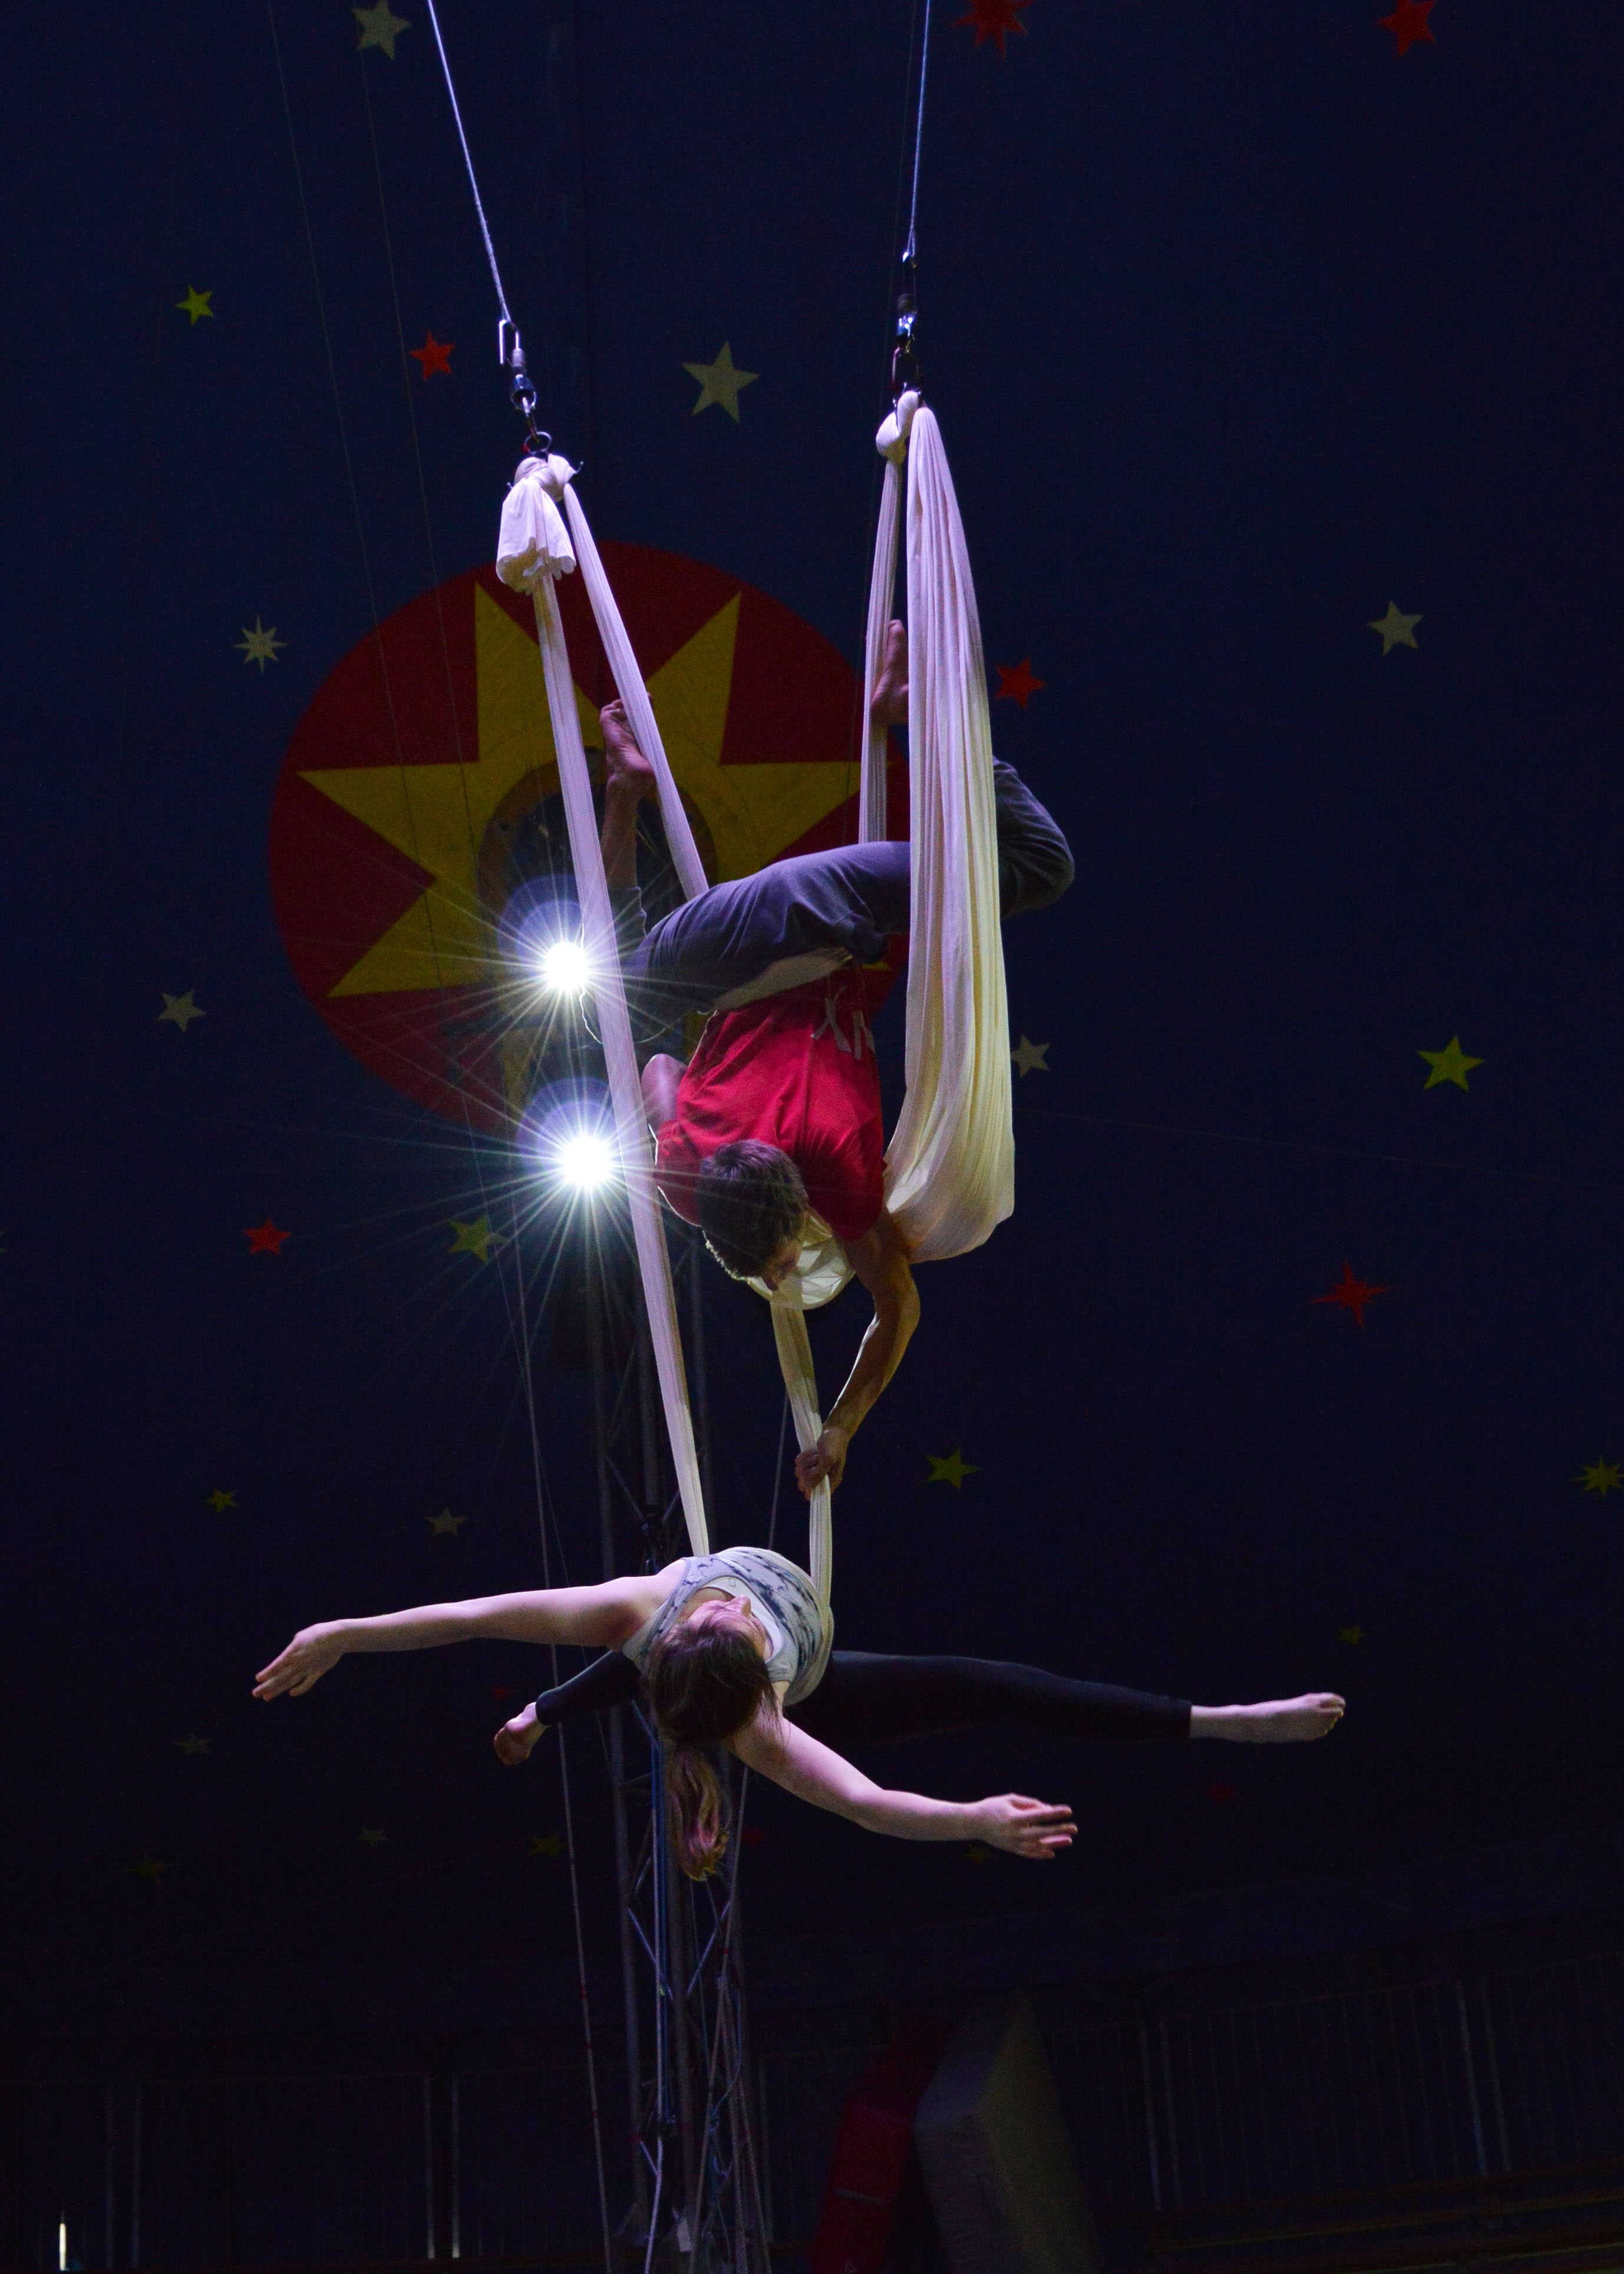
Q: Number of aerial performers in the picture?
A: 2